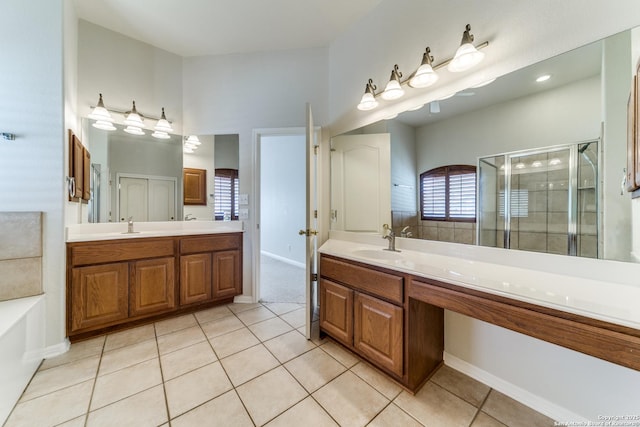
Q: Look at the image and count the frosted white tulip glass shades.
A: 7